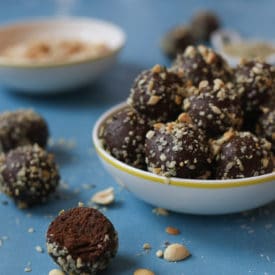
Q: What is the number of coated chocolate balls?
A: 13